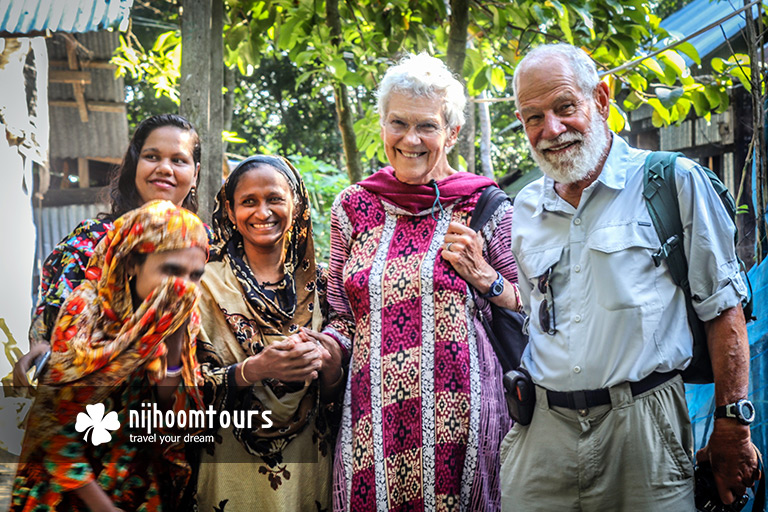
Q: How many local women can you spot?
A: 3